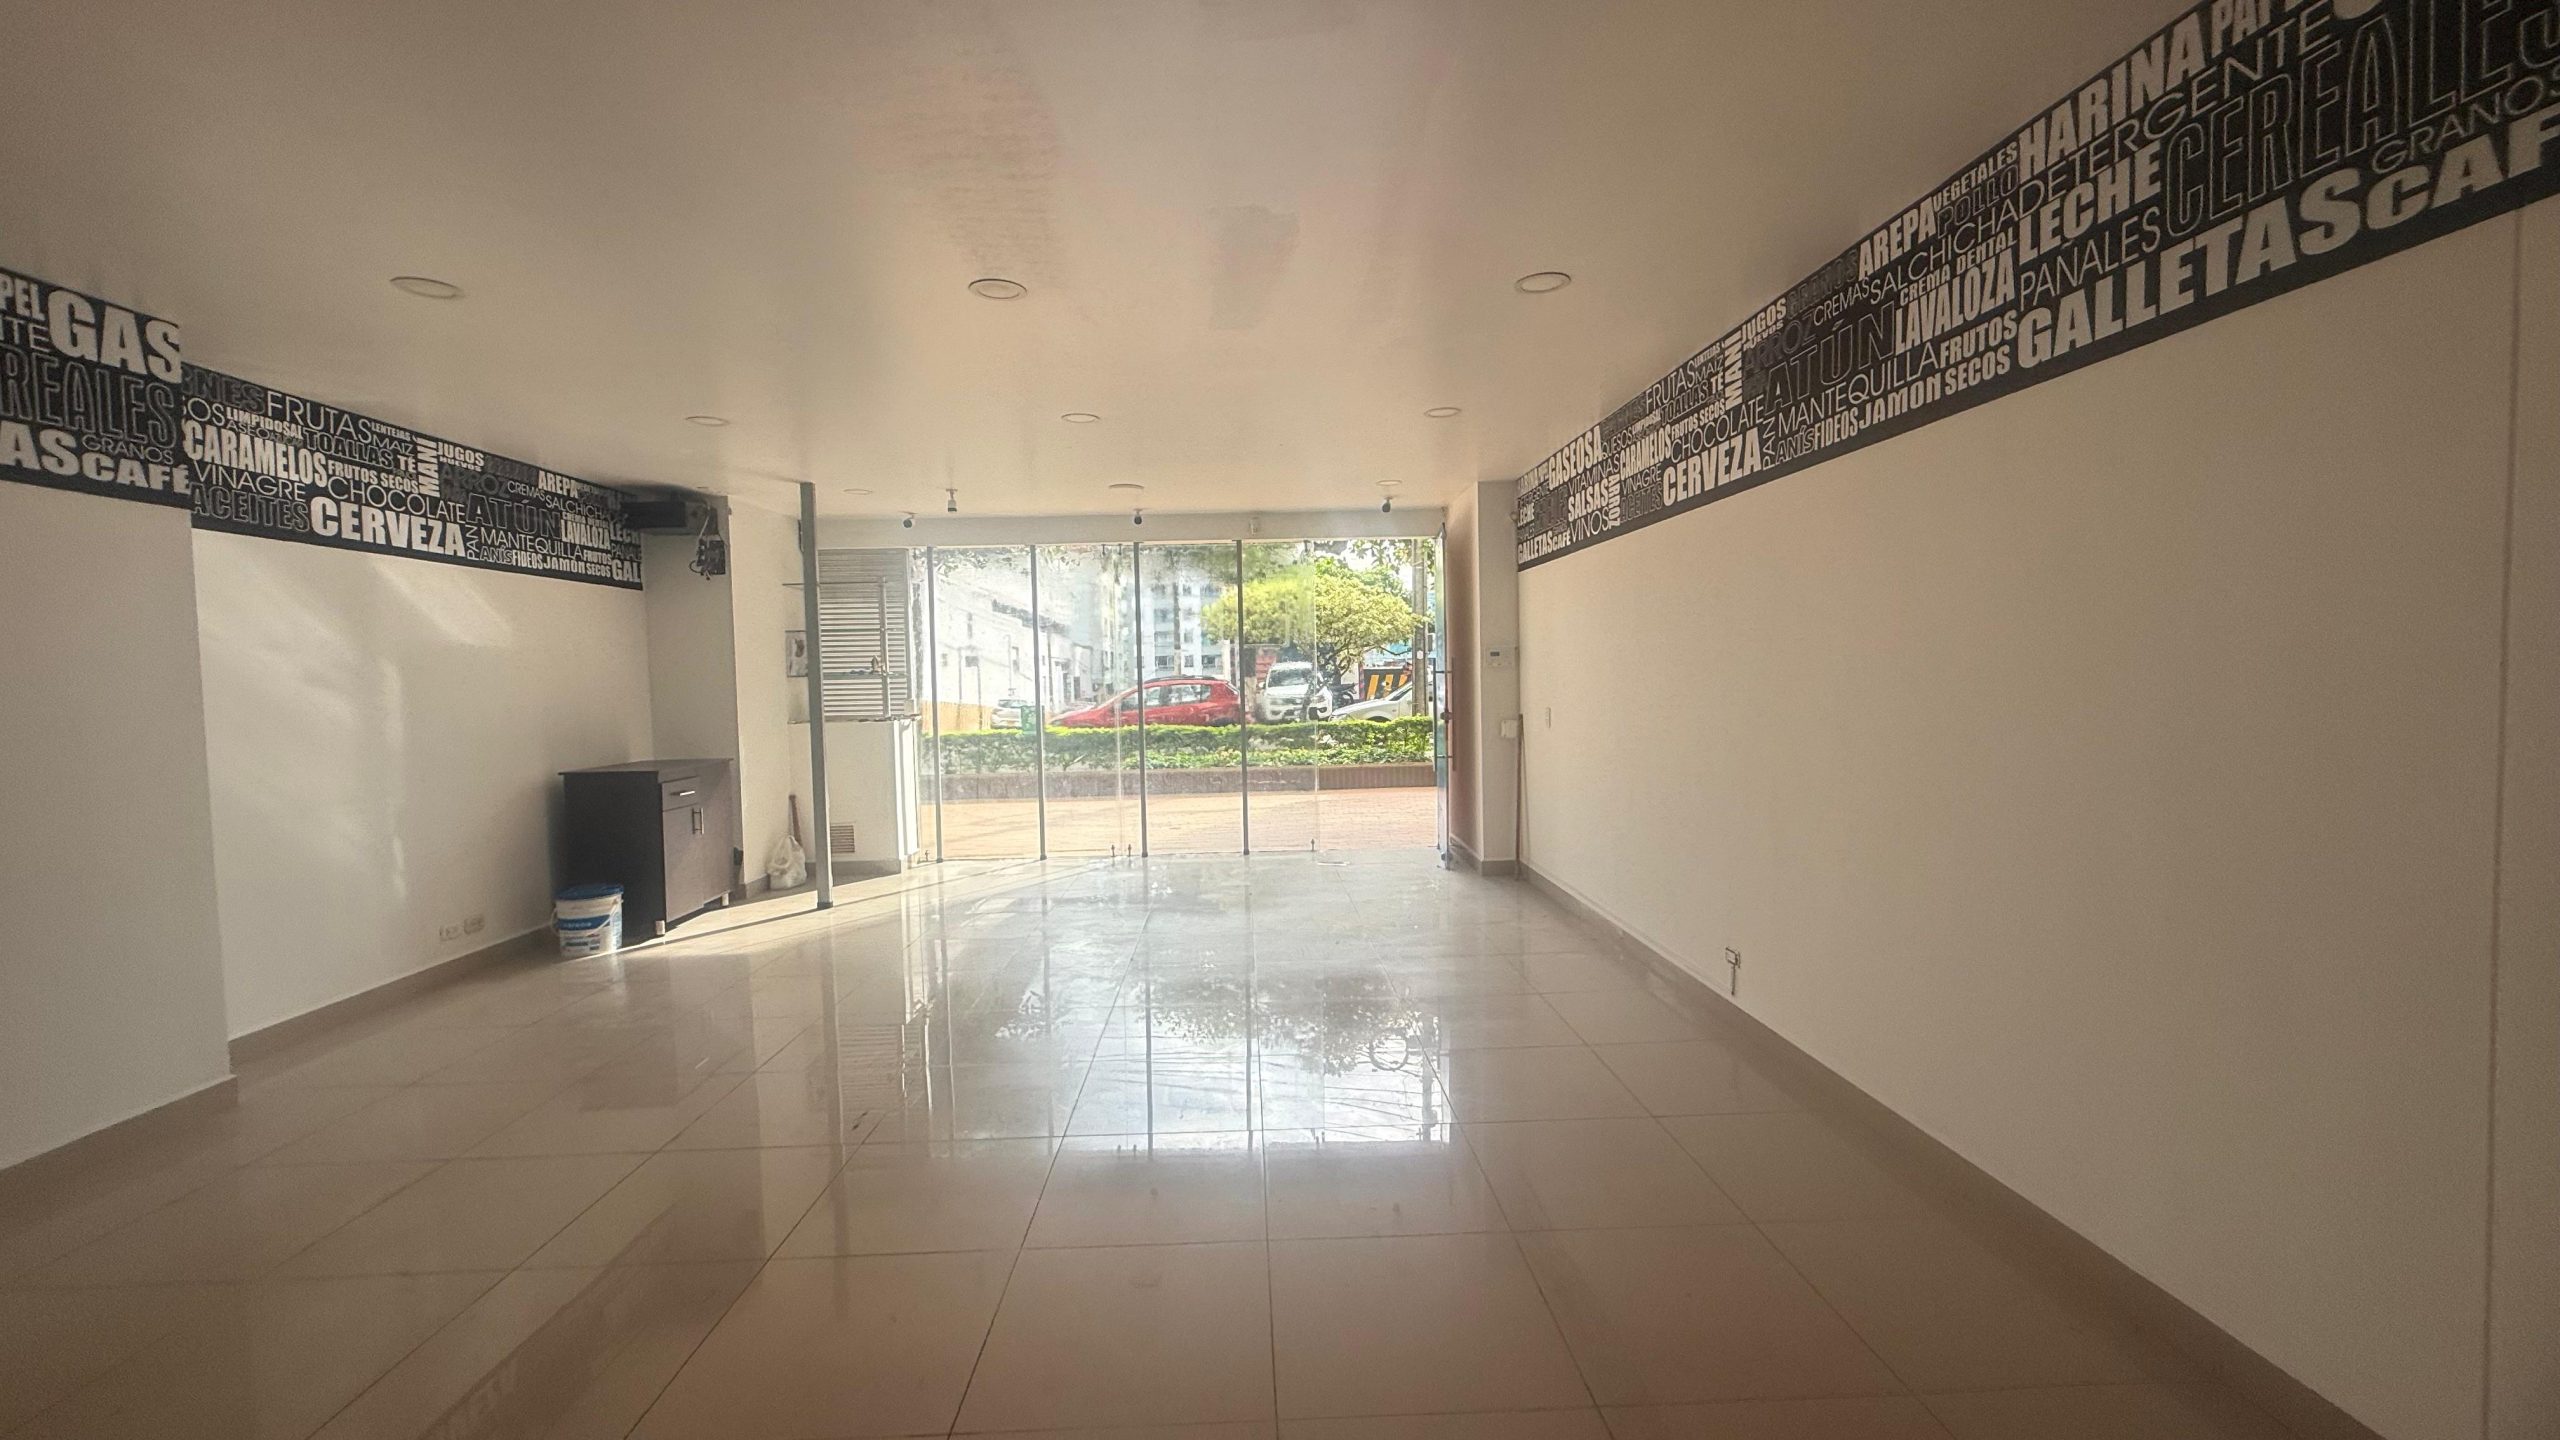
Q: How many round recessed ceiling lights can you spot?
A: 9